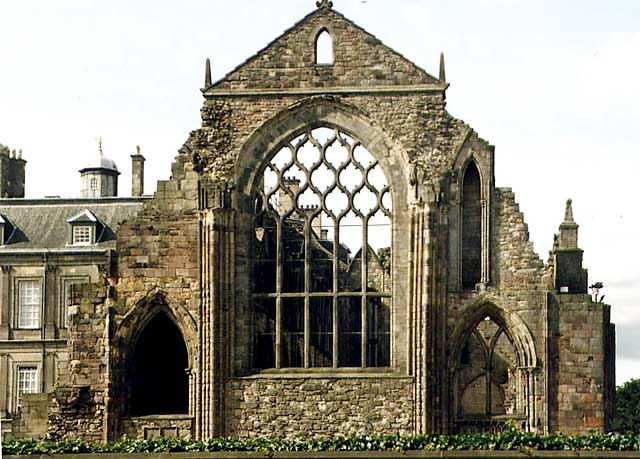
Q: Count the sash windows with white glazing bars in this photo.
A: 3